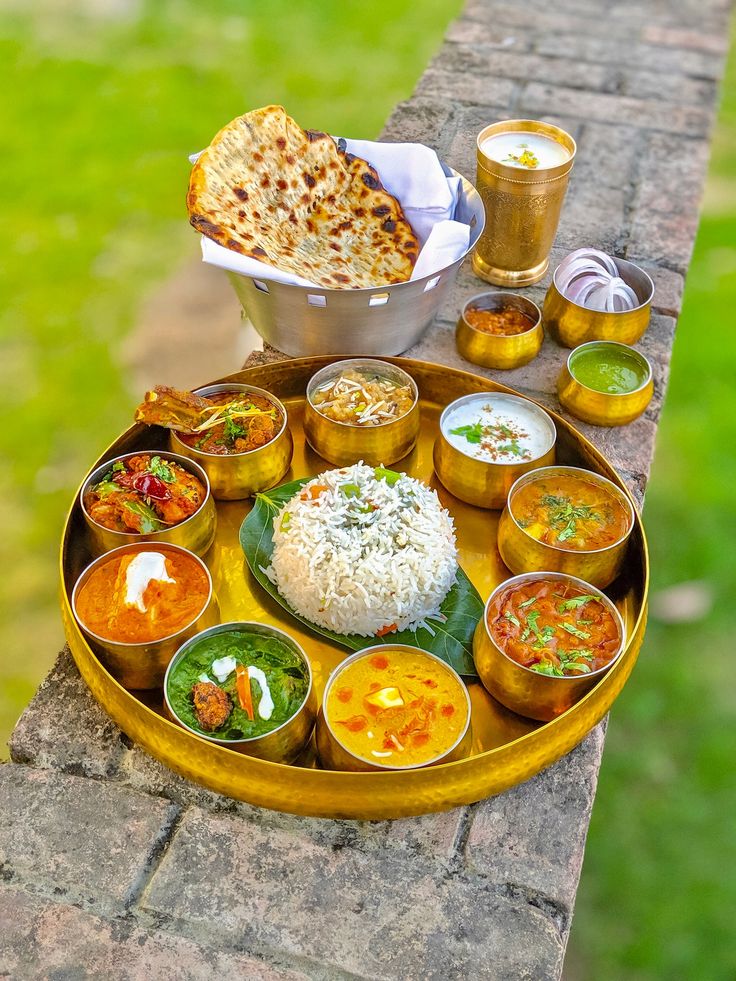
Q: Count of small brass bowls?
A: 12